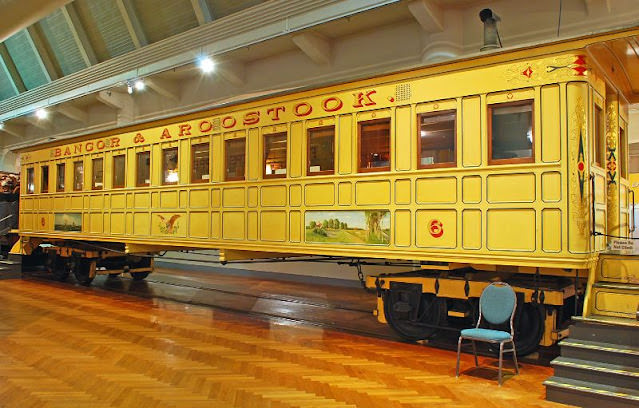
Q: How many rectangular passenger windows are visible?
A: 15